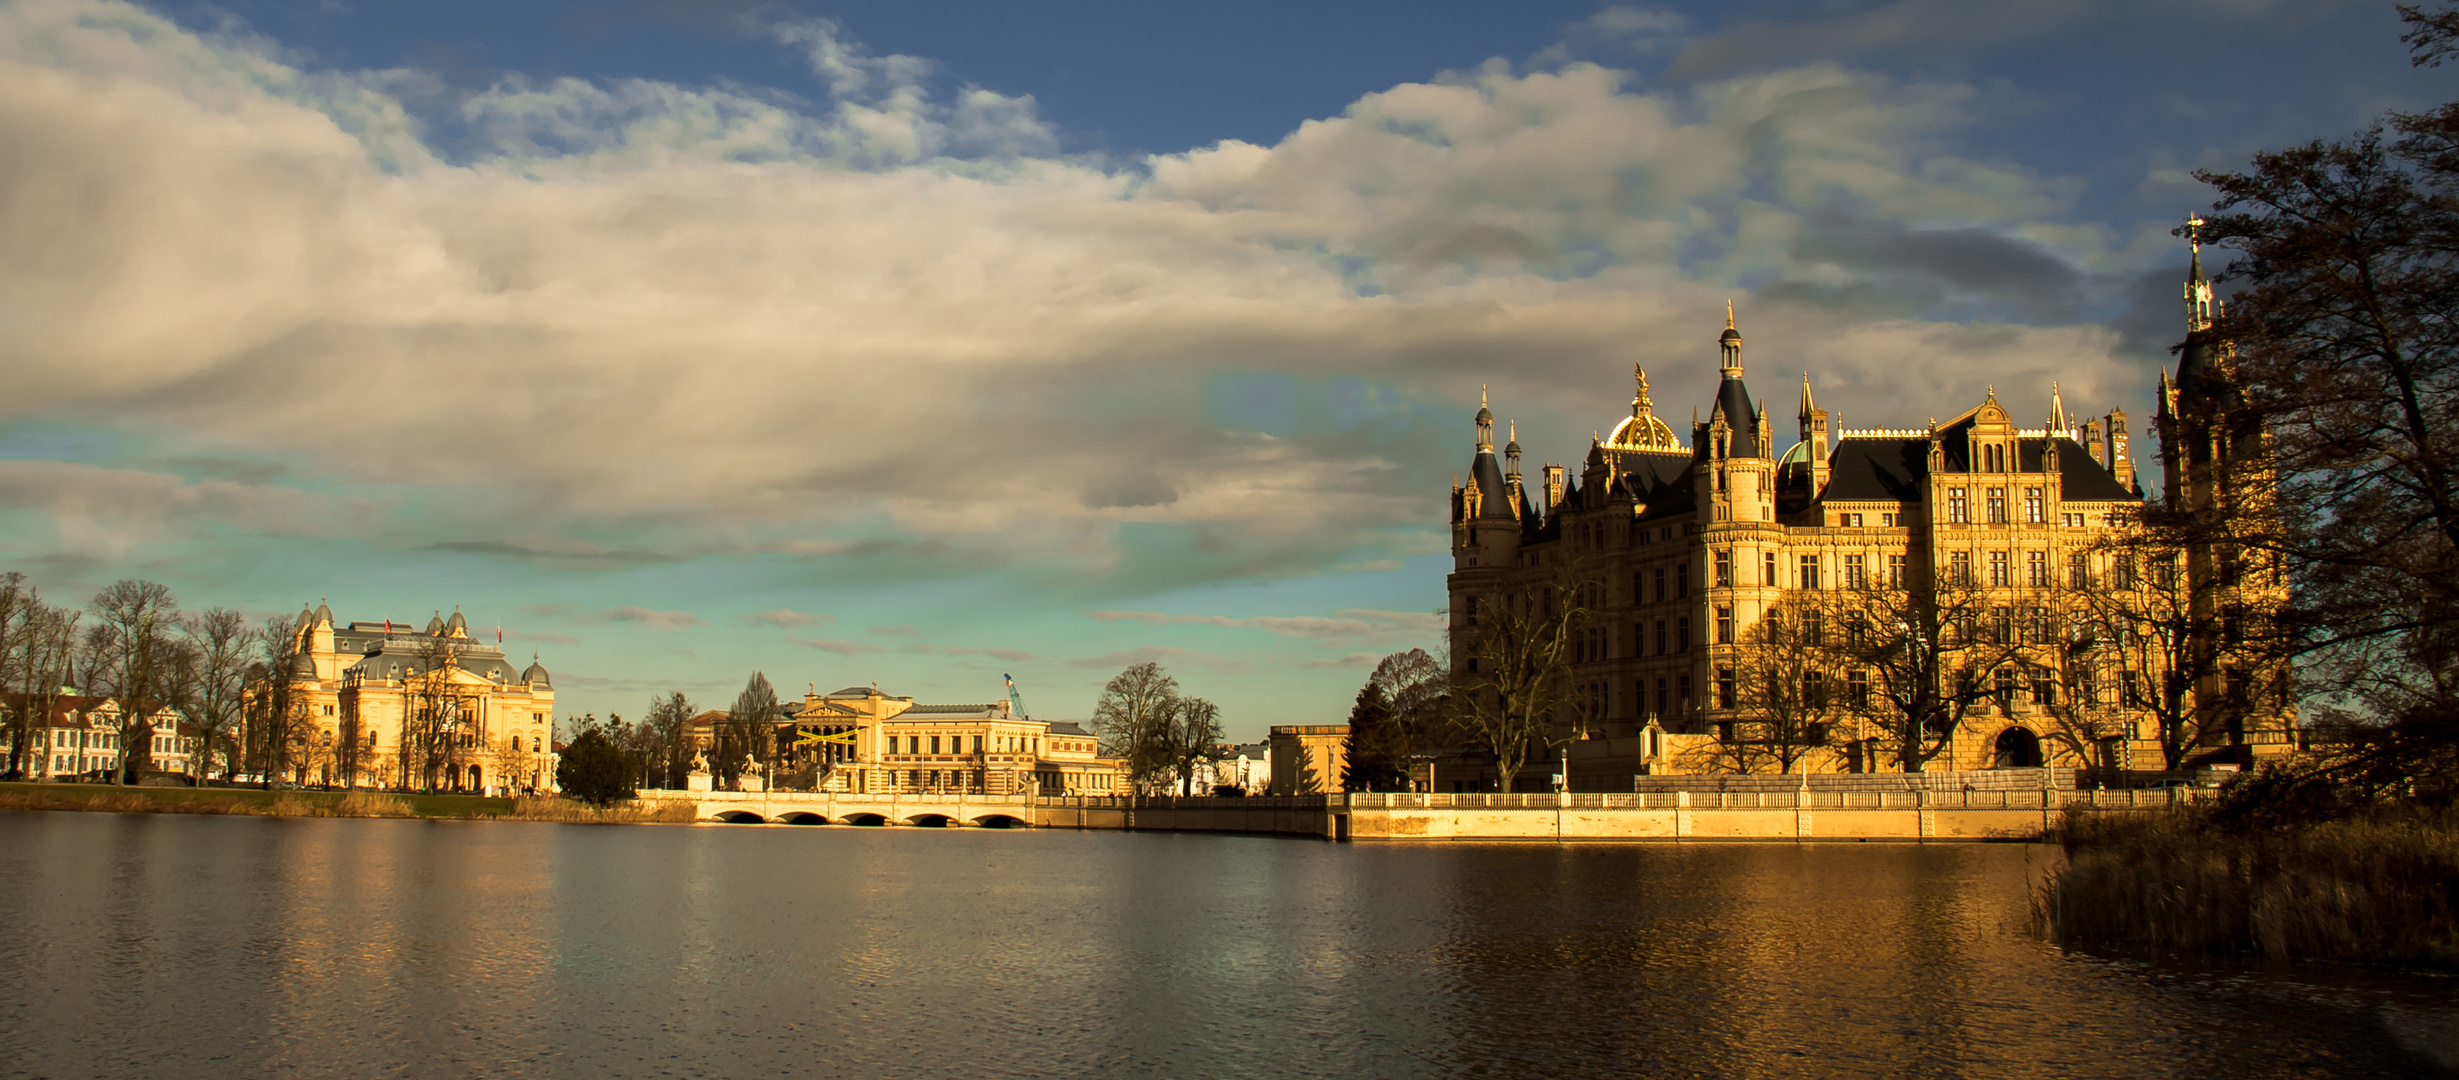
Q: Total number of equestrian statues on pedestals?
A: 2